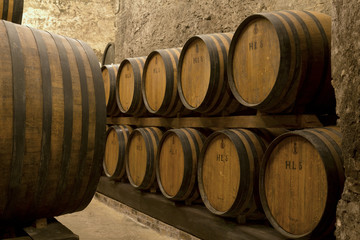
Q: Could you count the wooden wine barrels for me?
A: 12